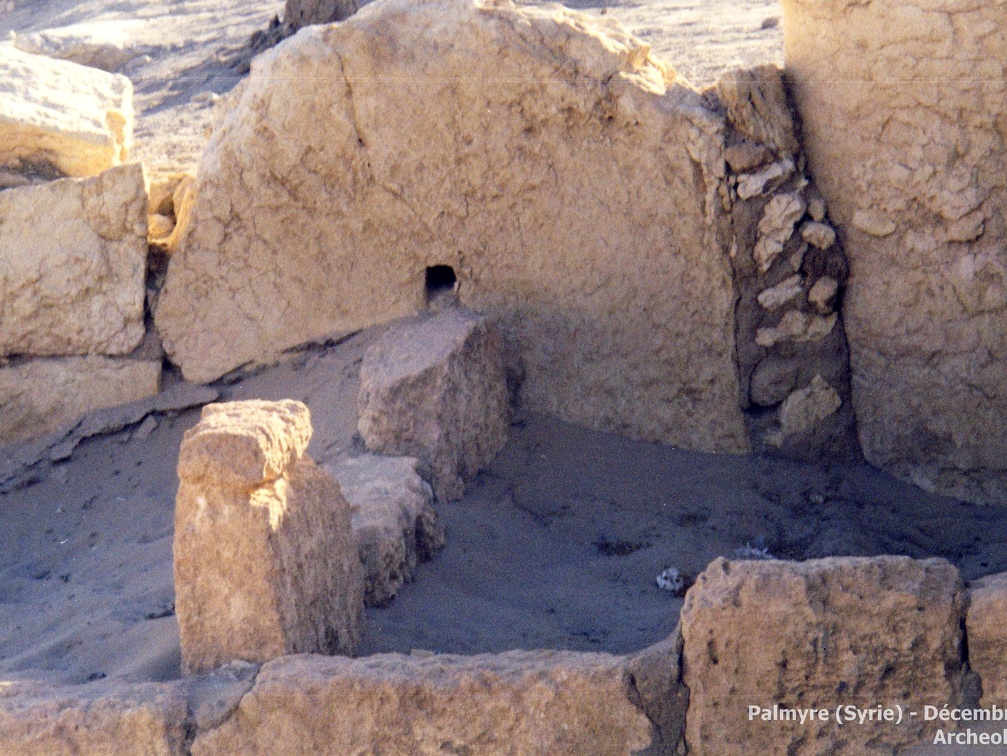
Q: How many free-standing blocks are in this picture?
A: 3